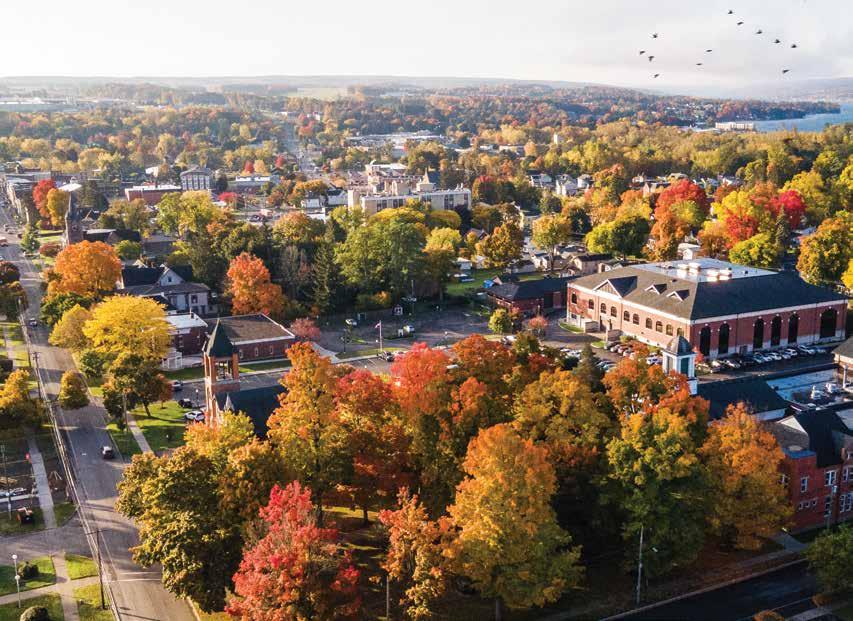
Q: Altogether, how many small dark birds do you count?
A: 12